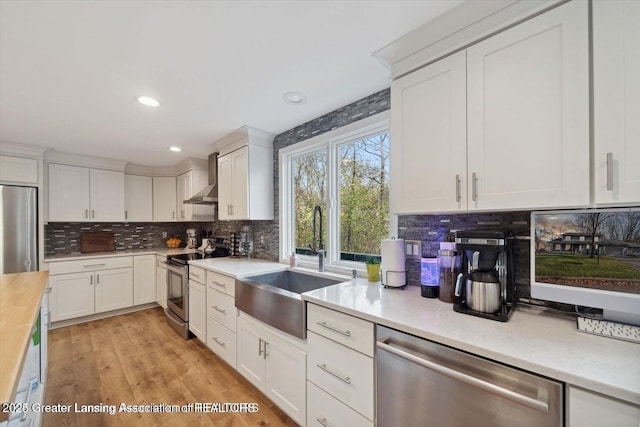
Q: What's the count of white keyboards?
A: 1